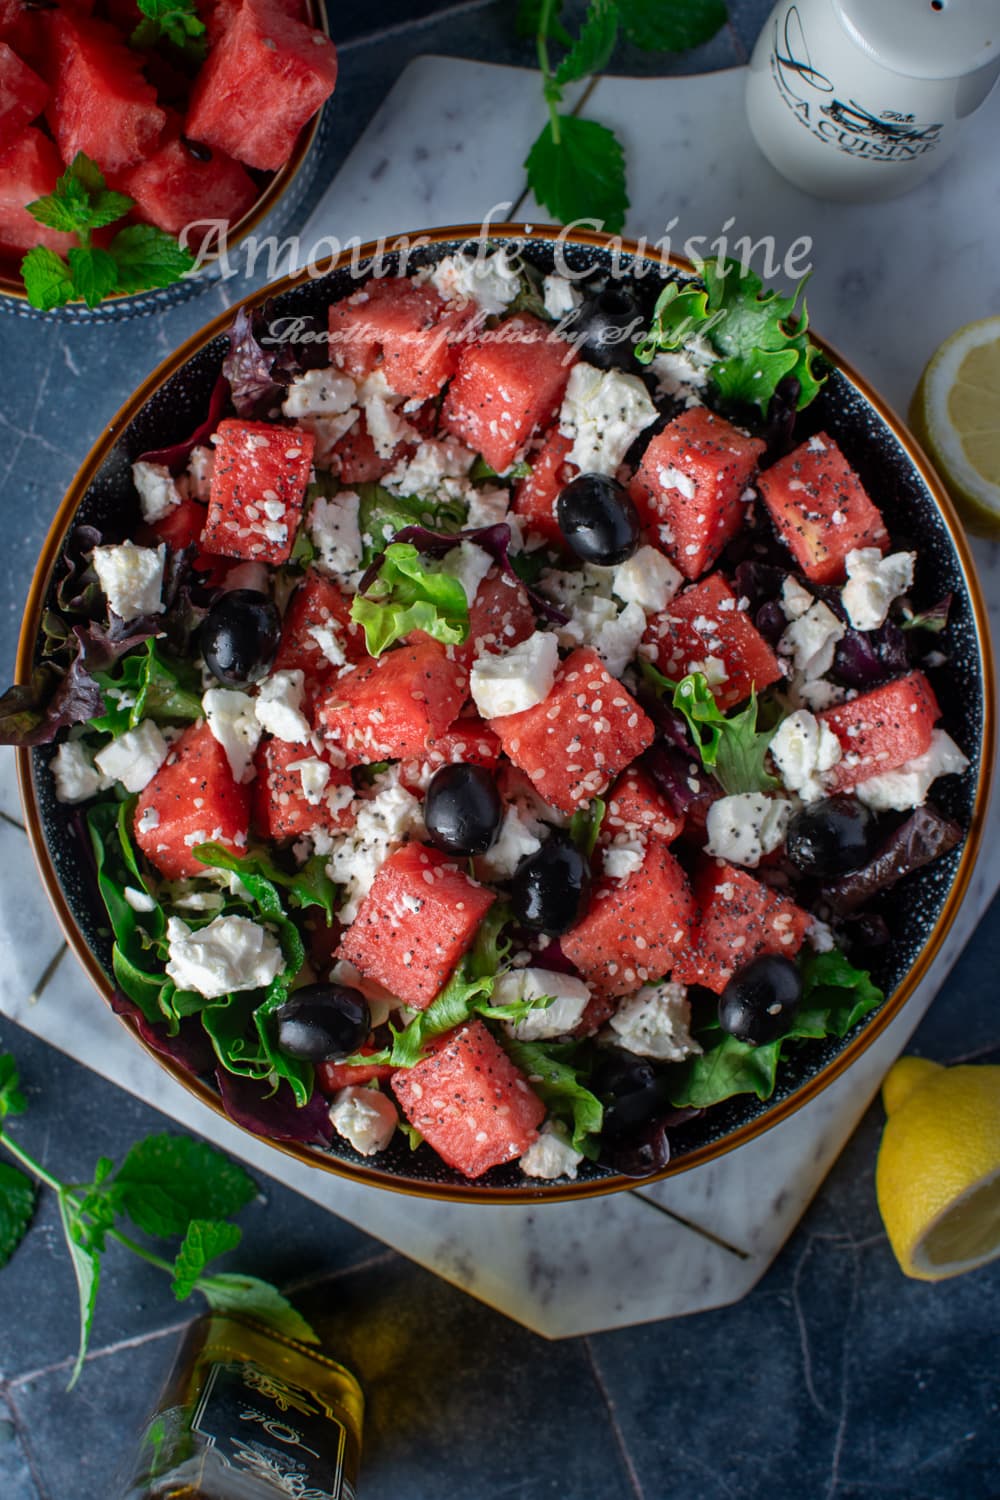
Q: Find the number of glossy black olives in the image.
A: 9